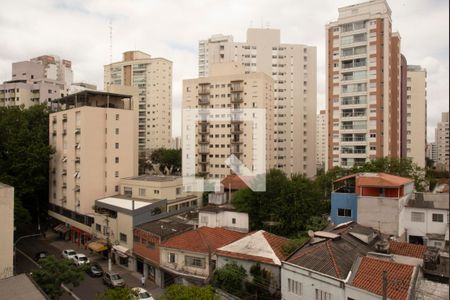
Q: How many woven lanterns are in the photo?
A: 0